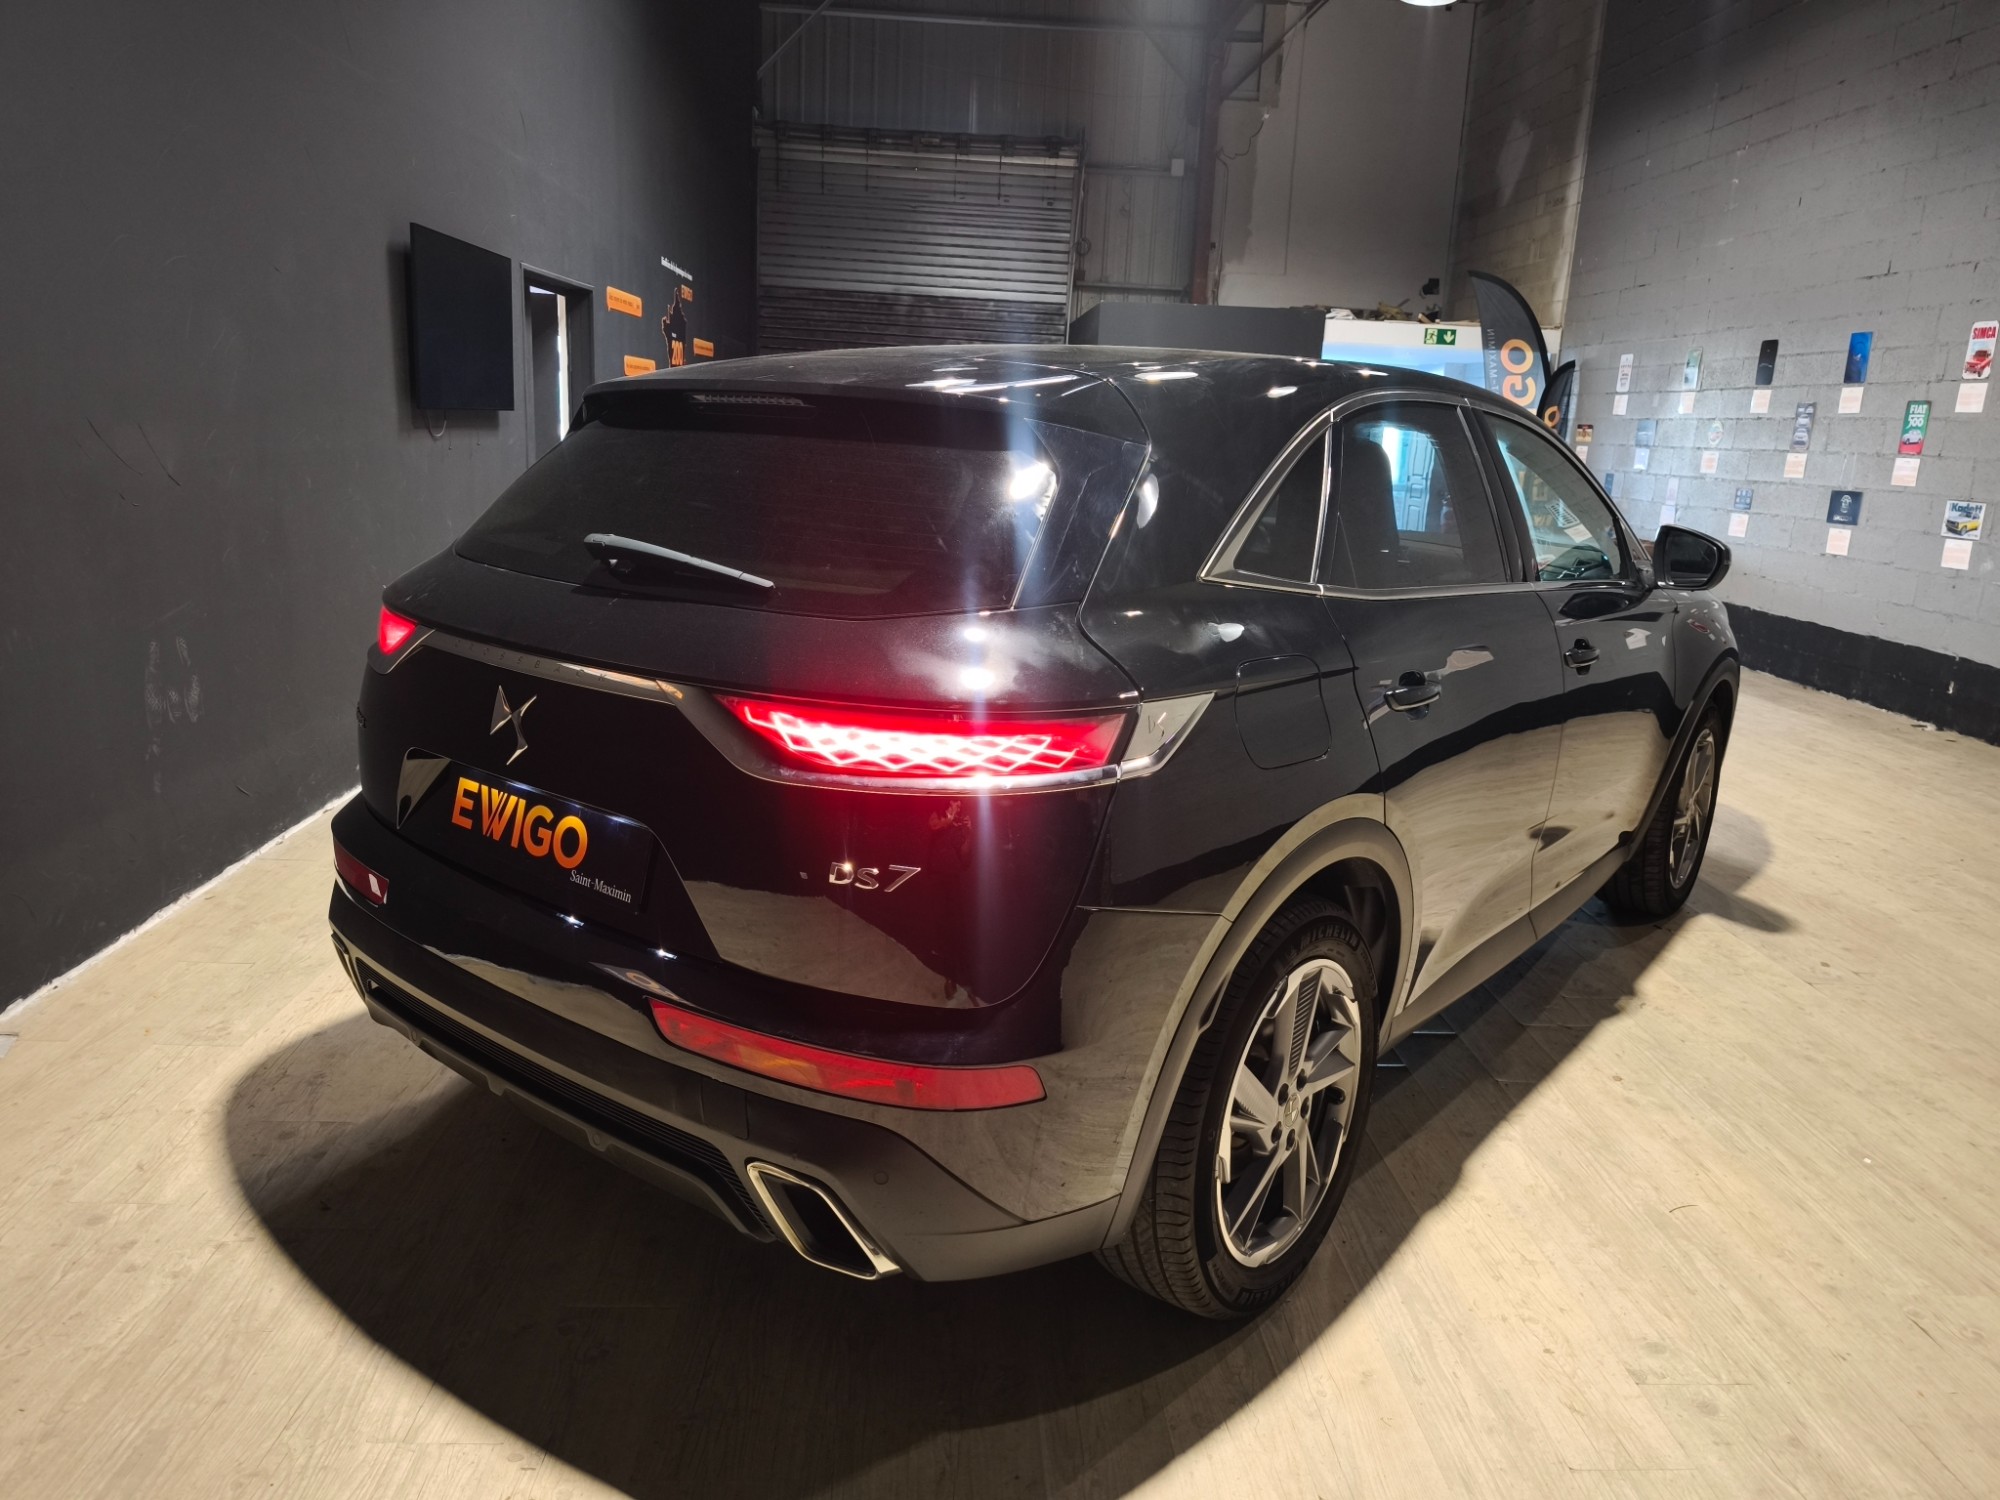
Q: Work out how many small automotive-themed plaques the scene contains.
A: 15